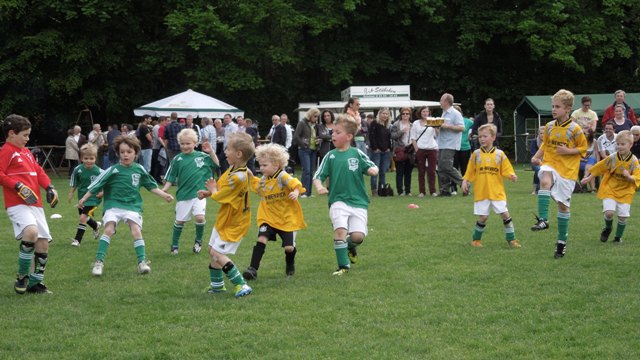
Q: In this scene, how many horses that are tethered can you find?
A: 0